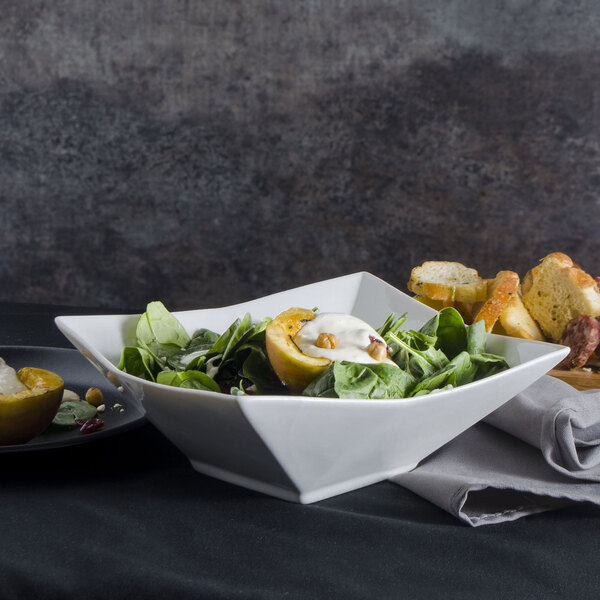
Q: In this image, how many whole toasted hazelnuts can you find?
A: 3